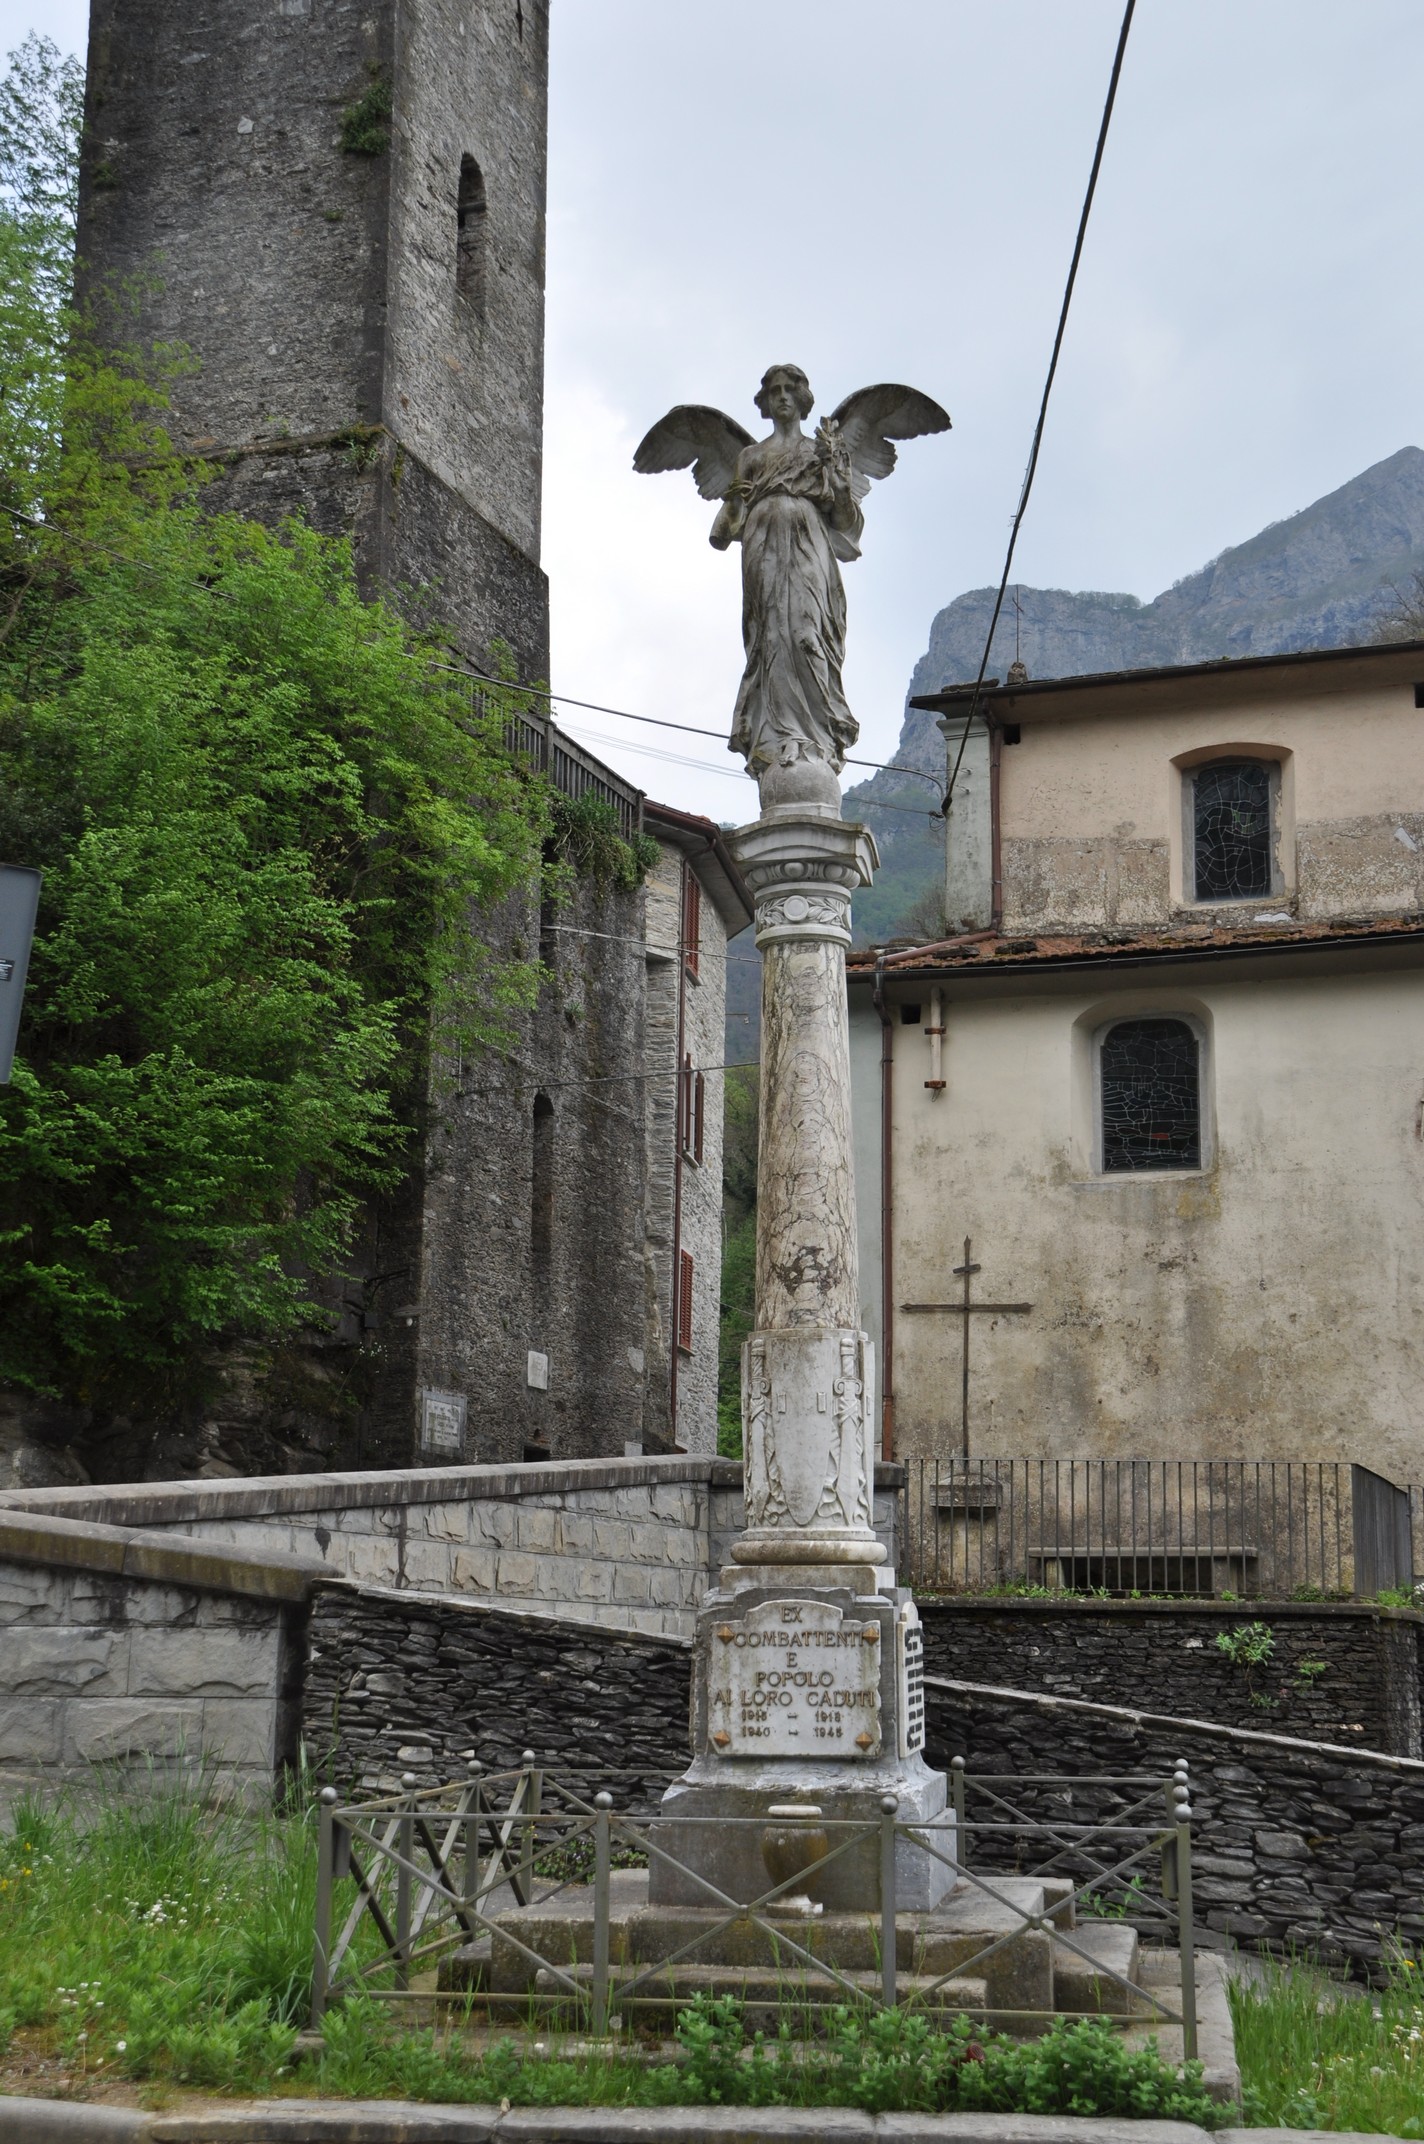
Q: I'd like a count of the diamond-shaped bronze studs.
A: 4